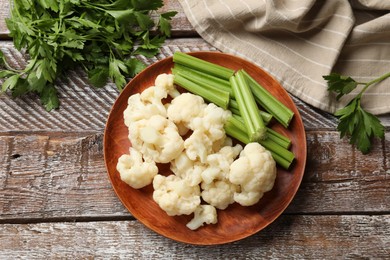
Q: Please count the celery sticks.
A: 8